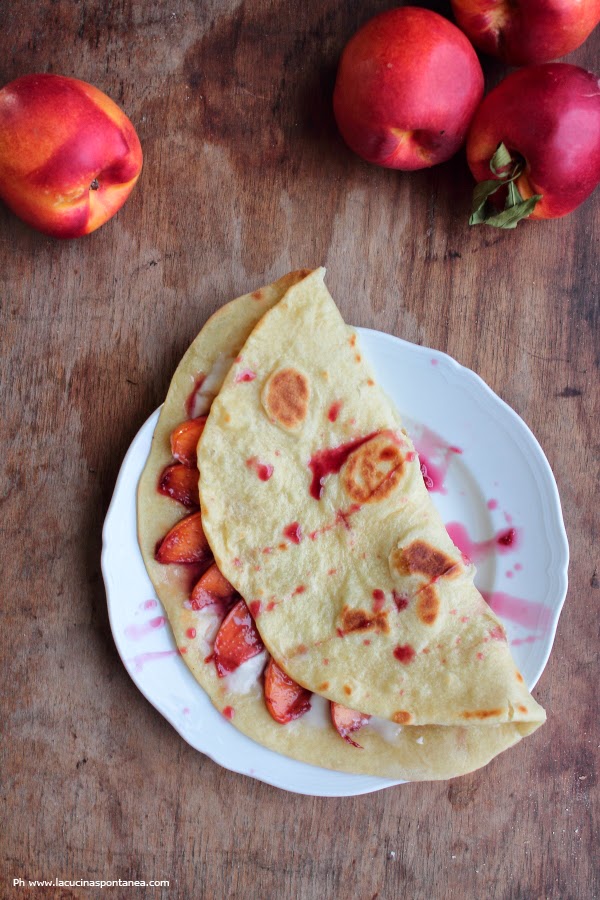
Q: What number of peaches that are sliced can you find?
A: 7